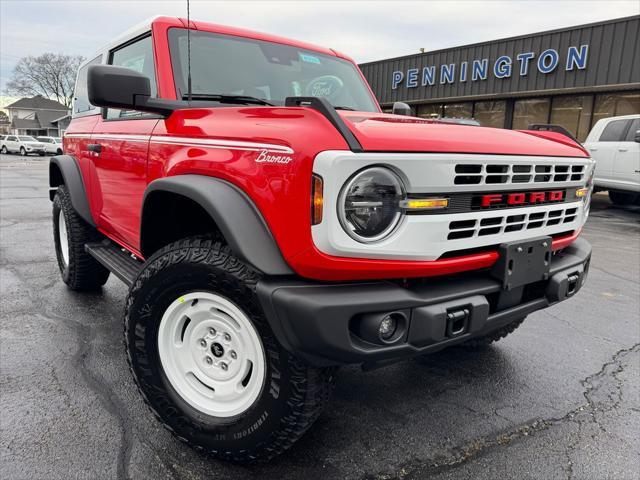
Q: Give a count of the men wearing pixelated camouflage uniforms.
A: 0